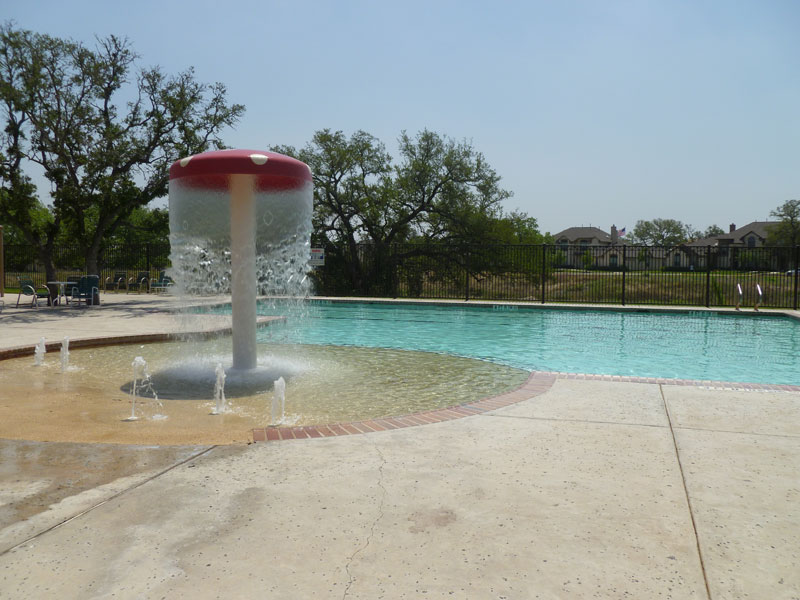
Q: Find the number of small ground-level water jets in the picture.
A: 5